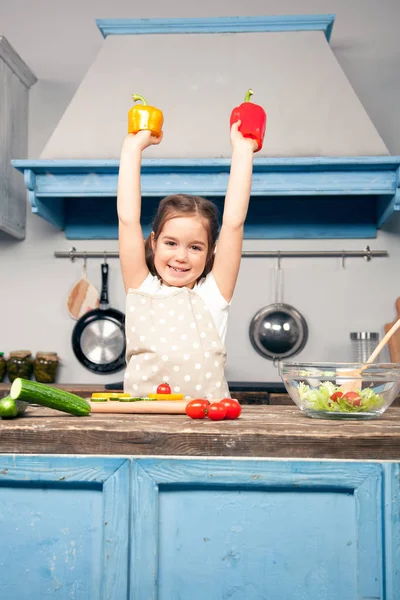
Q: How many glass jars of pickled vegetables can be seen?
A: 3